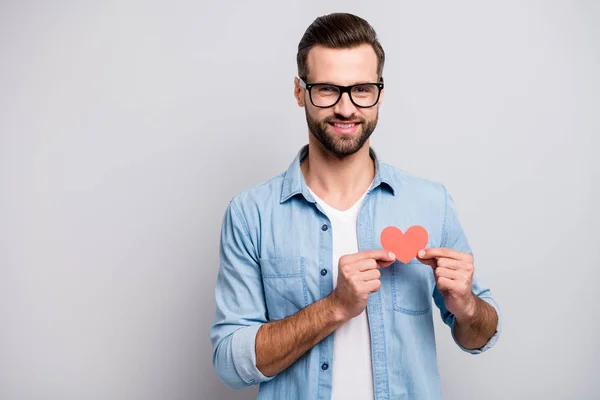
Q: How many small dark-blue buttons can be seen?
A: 3